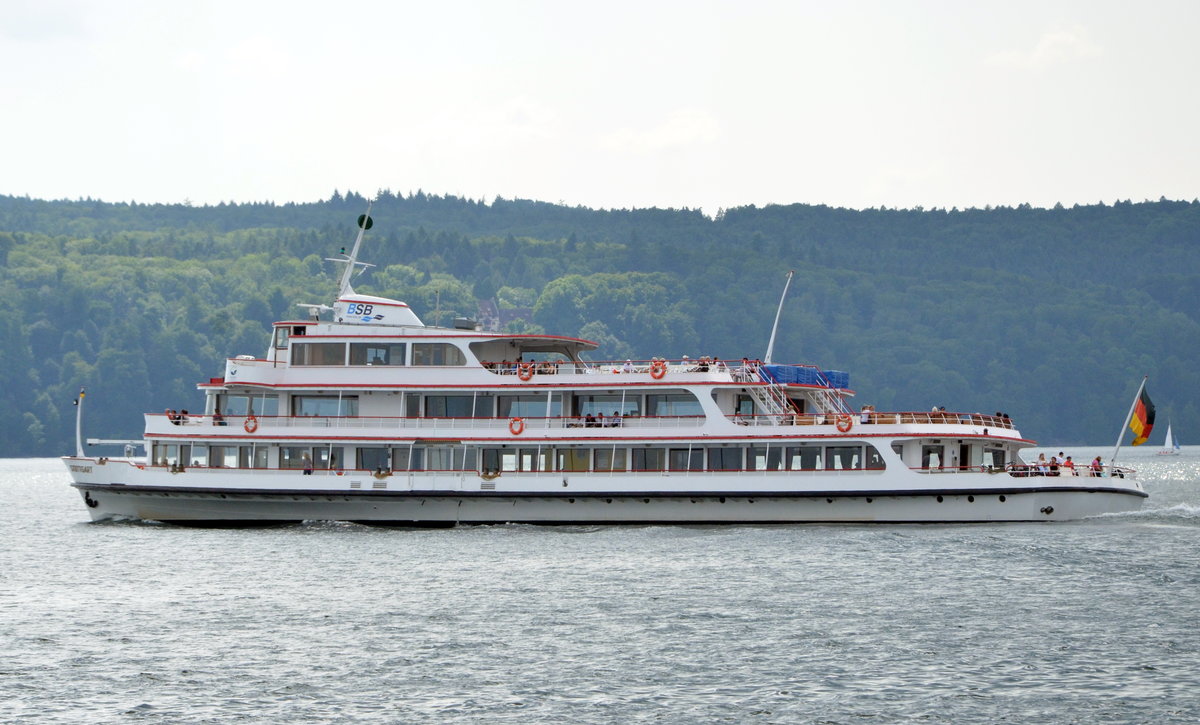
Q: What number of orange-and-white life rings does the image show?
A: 5